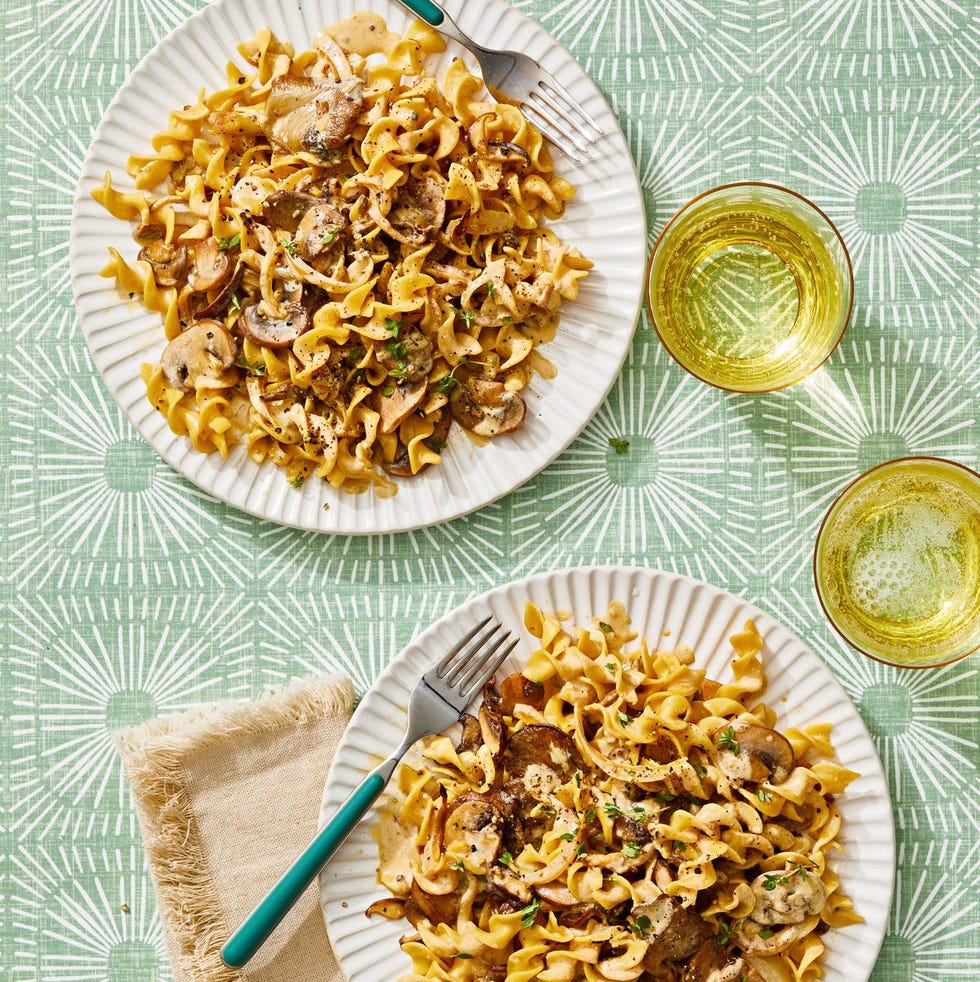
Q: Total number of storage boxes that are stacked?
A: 0